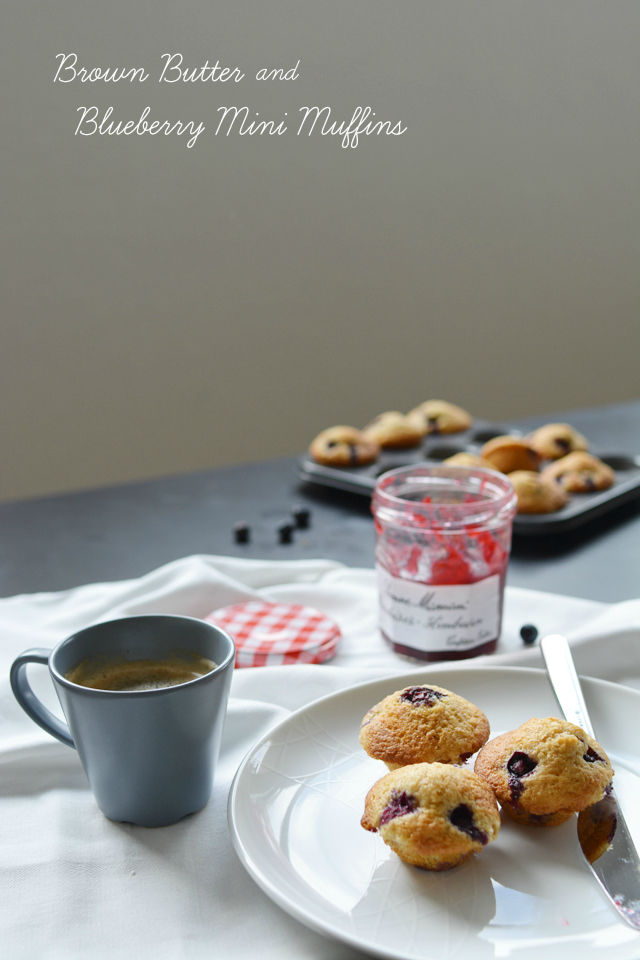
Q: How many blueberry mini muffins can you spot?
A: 11